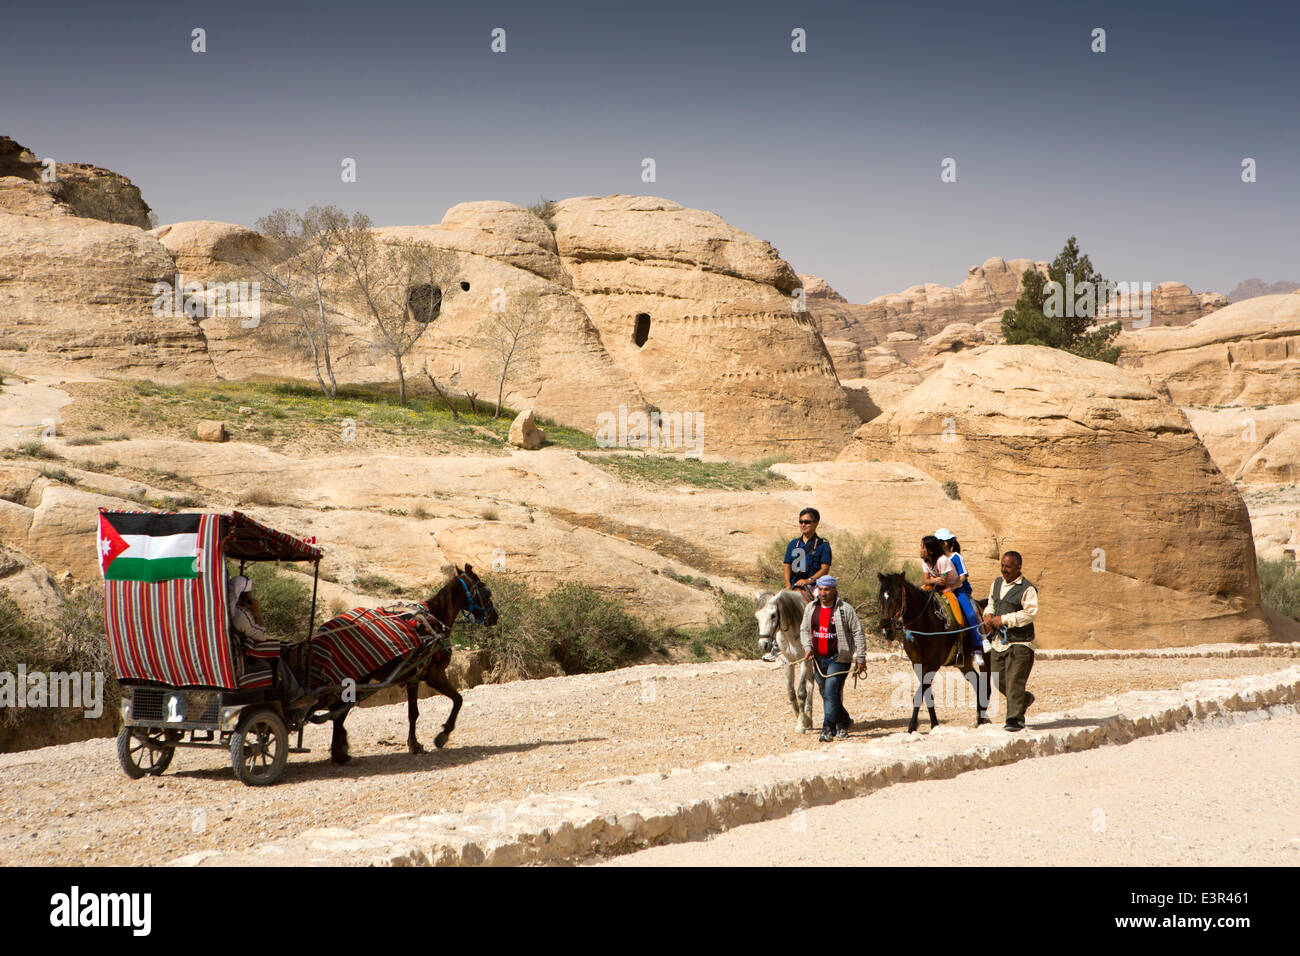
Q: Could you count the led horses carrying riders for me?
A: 2